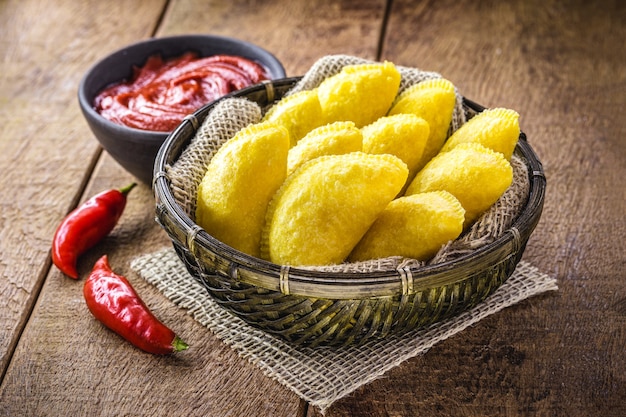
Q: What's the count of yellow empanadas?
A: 10